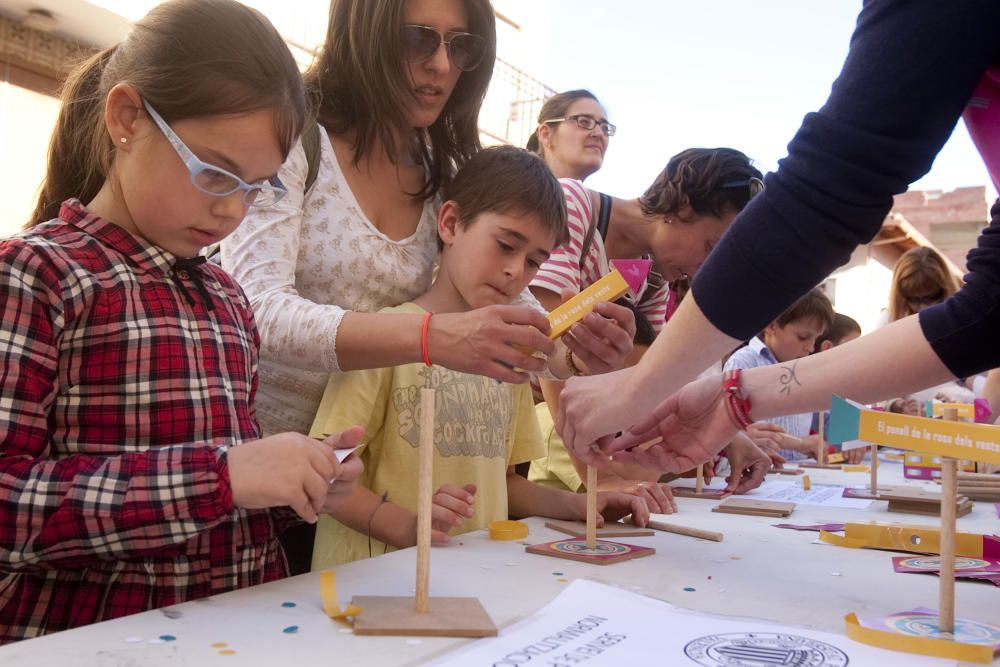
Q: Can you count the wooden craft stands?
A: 6